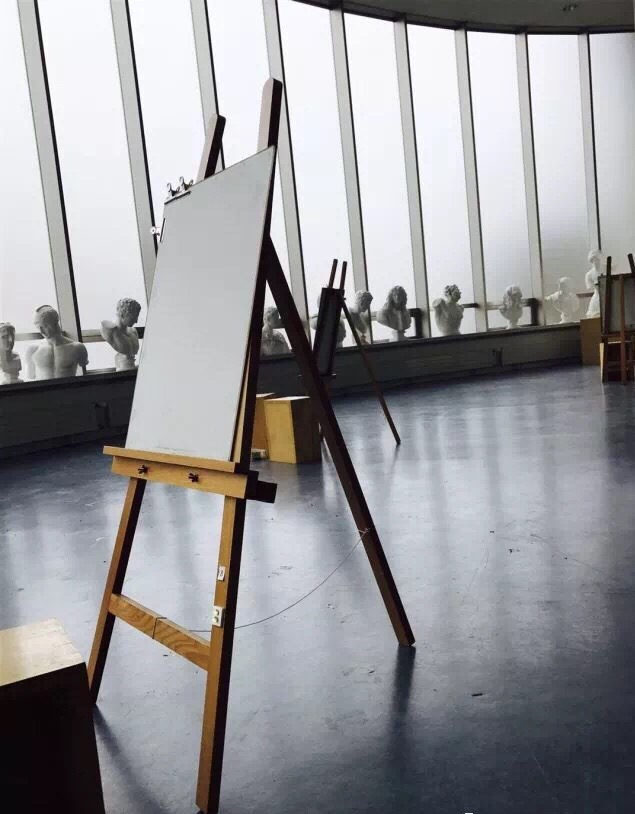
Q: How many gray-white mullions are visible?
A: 9